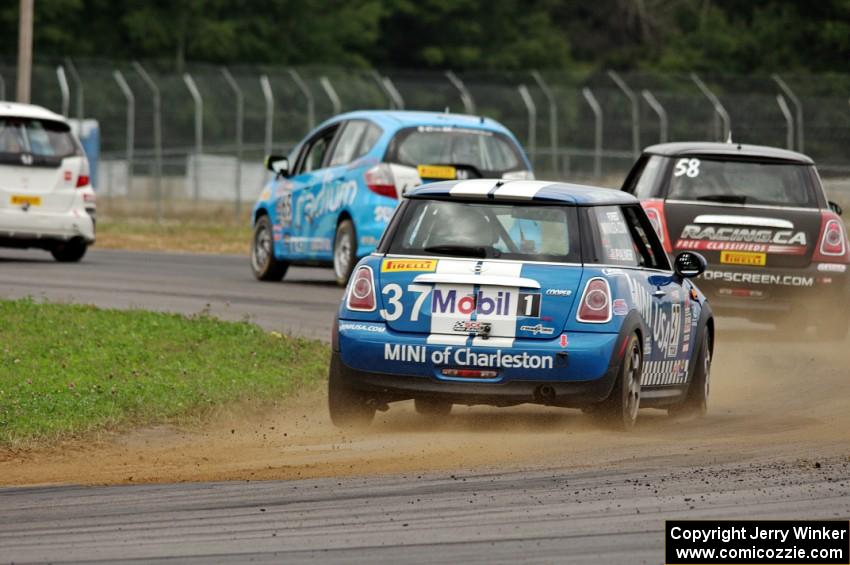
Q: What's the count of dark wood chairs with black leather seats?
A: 0